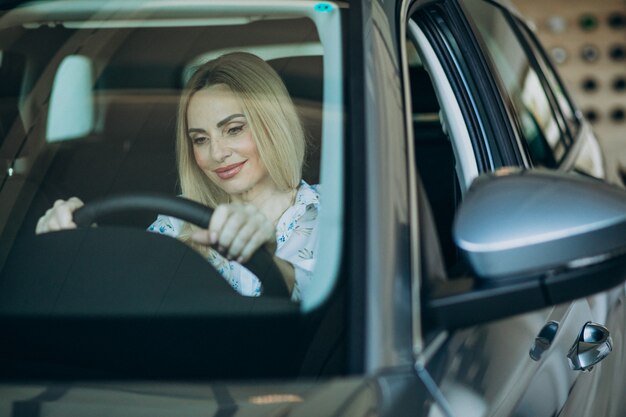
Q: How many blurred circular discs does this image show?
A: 10